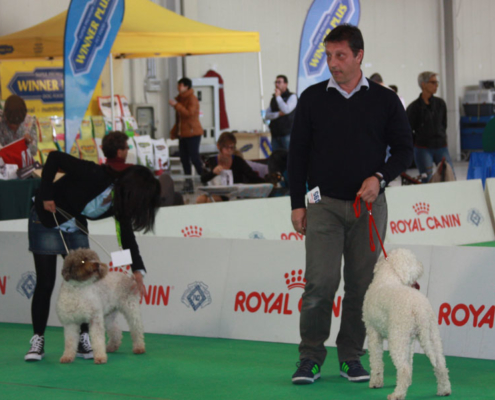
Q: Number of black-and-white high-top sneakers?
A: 2